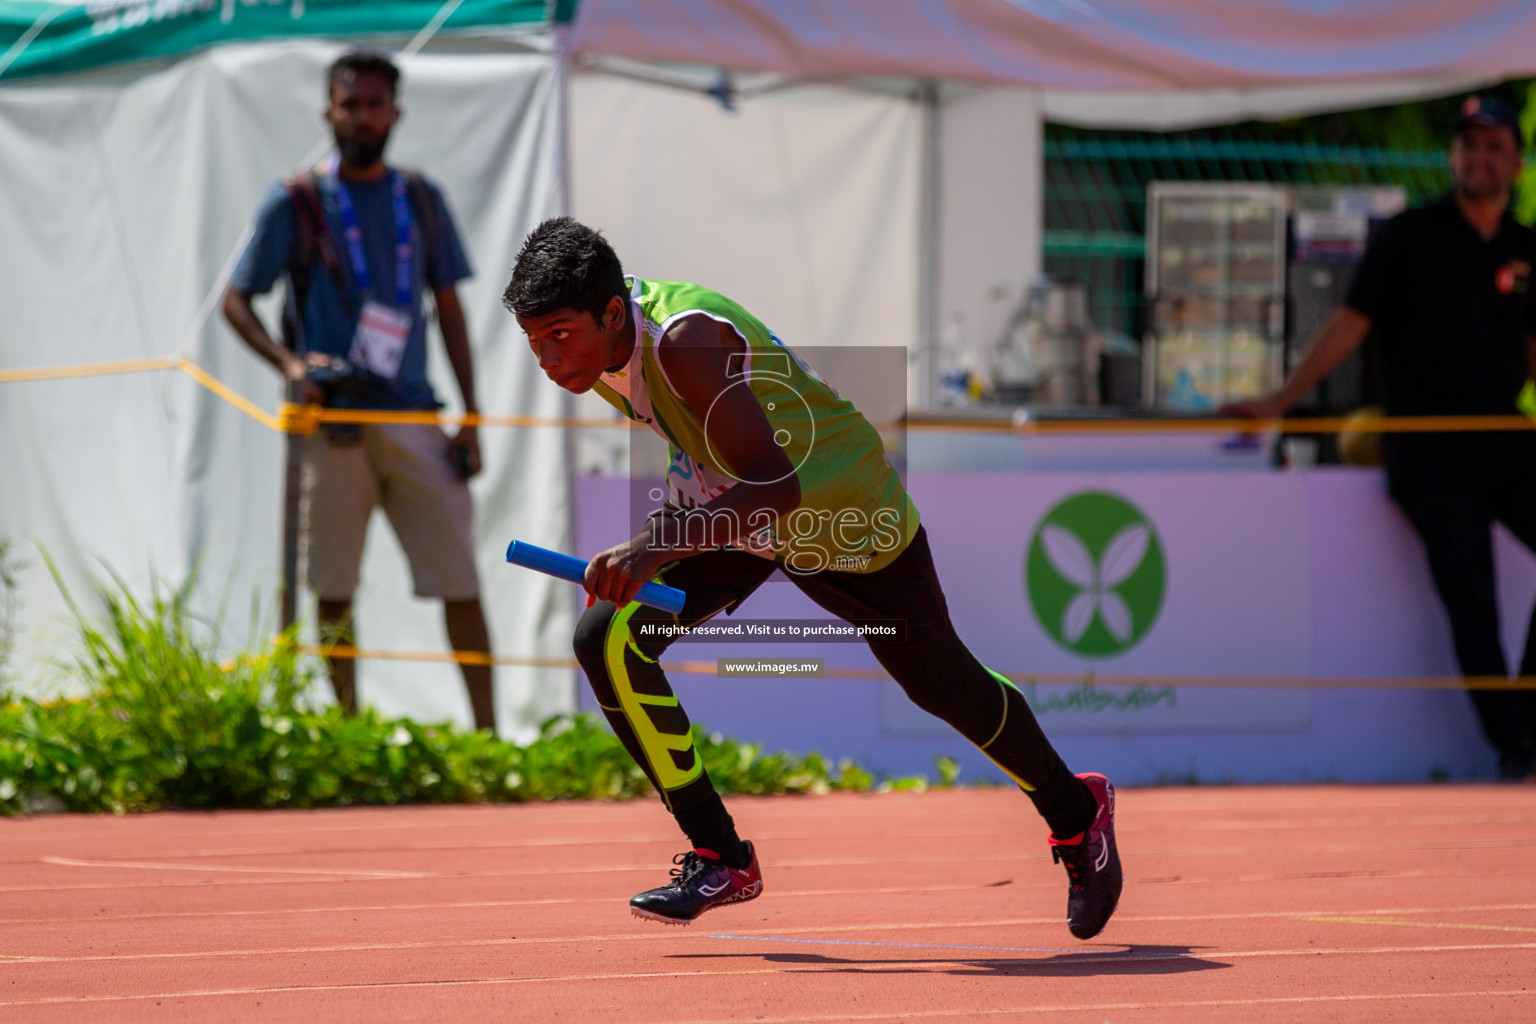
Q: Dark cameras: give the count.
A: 1